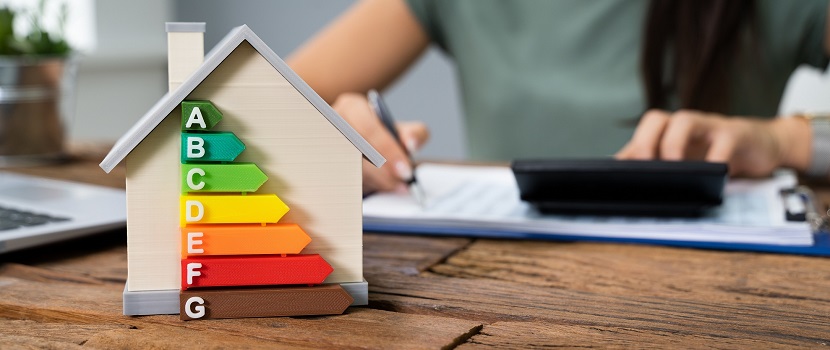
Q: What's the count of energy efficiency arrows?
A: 7